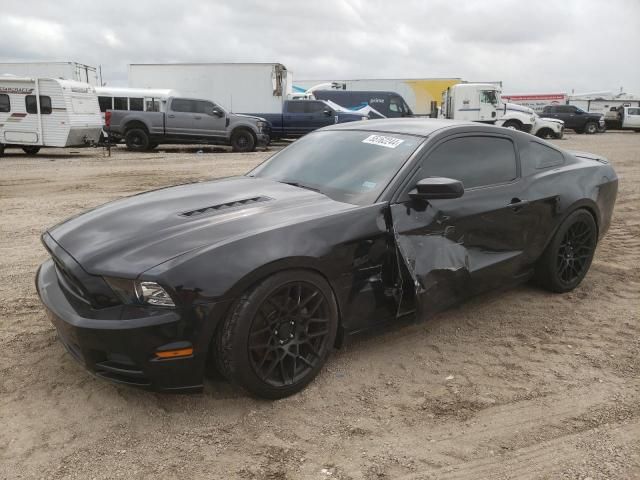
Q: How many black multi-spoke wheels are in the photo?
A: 2